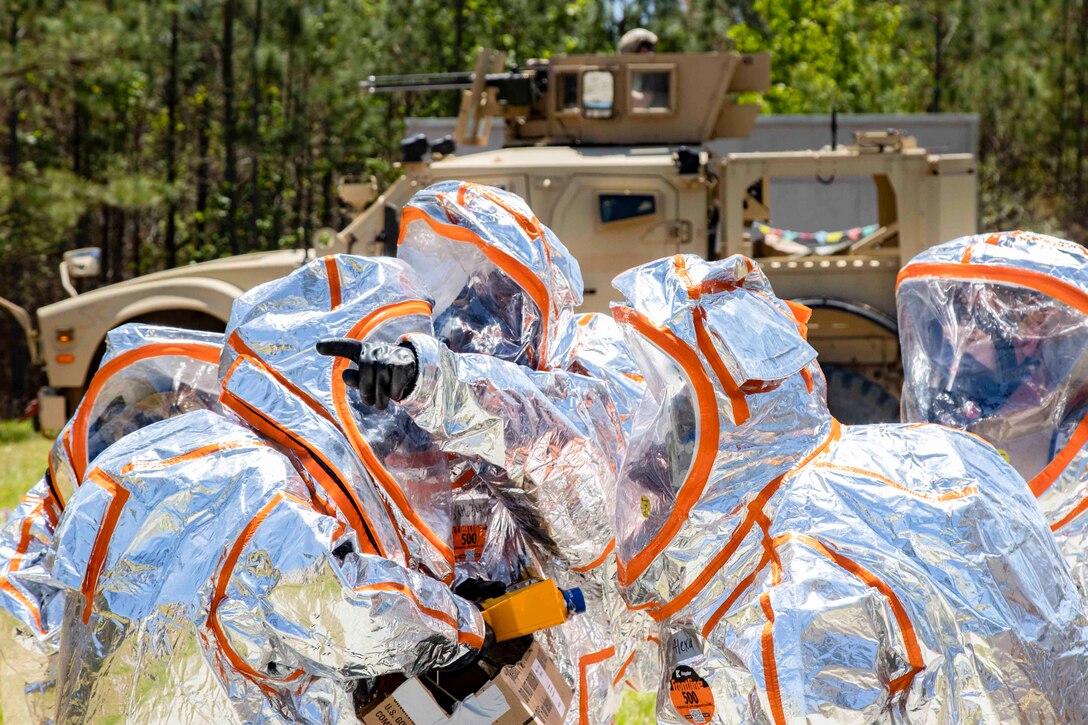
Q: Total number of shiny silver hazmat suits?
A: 5